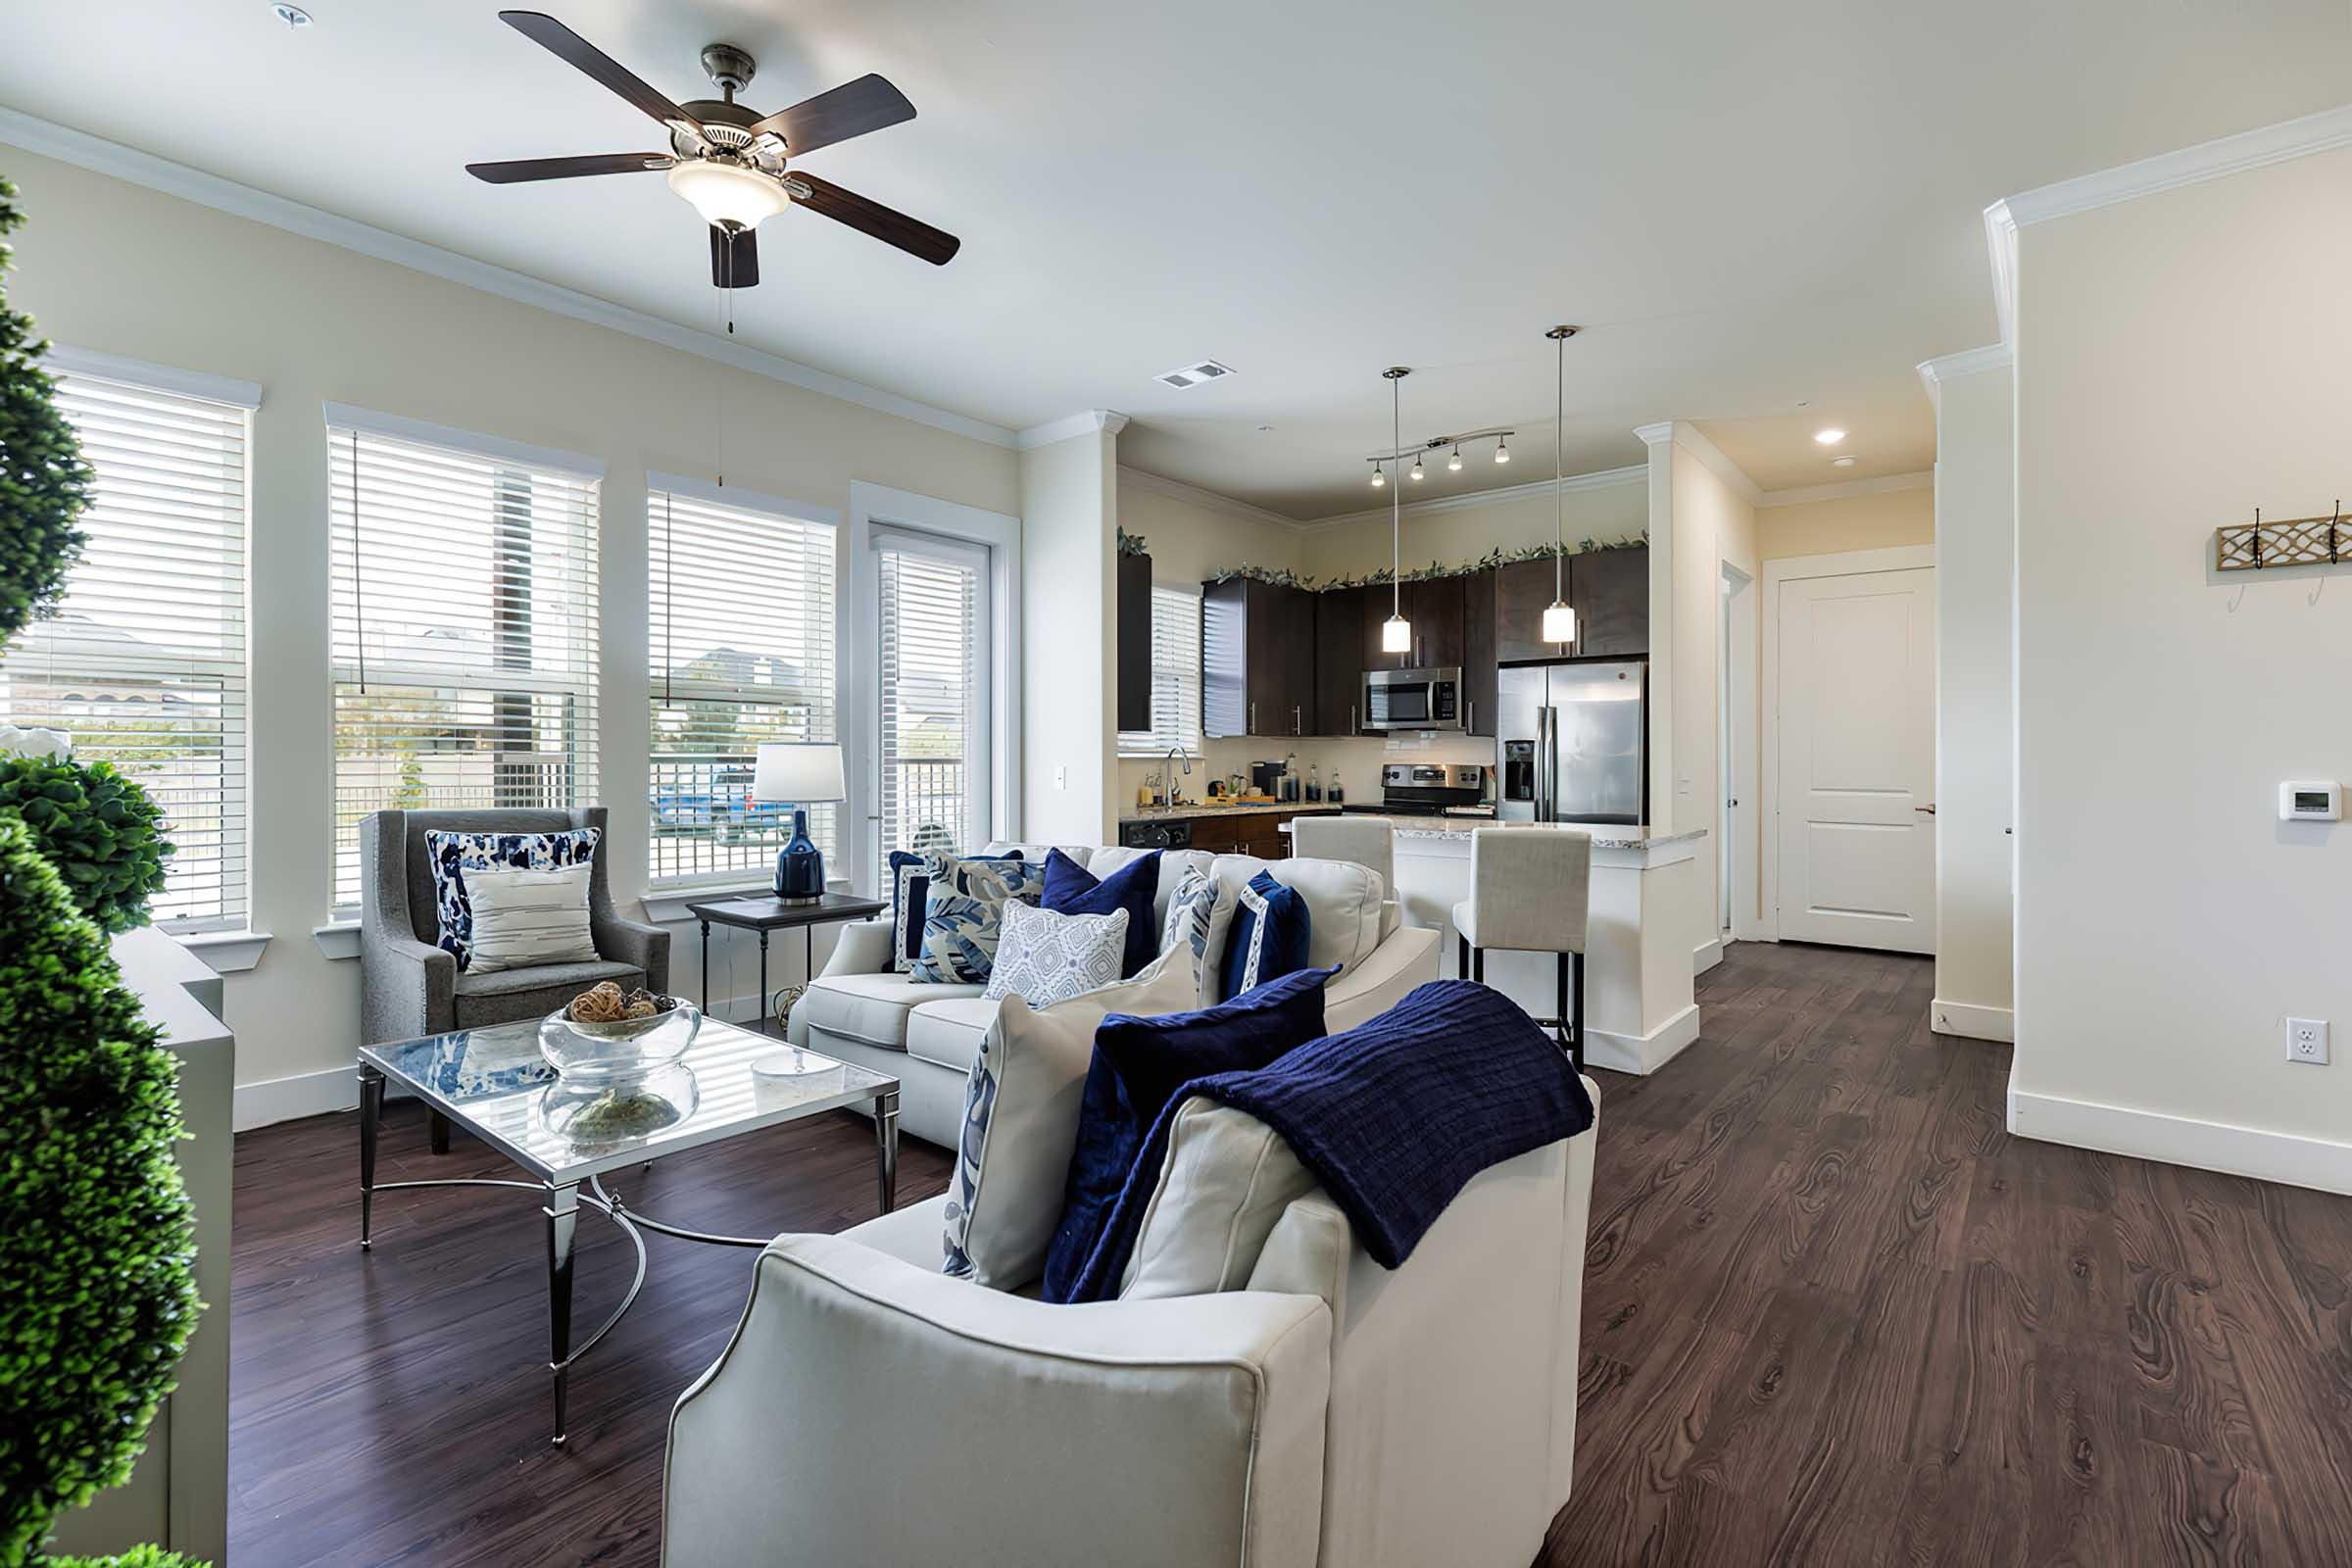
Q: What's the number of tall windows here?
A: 3